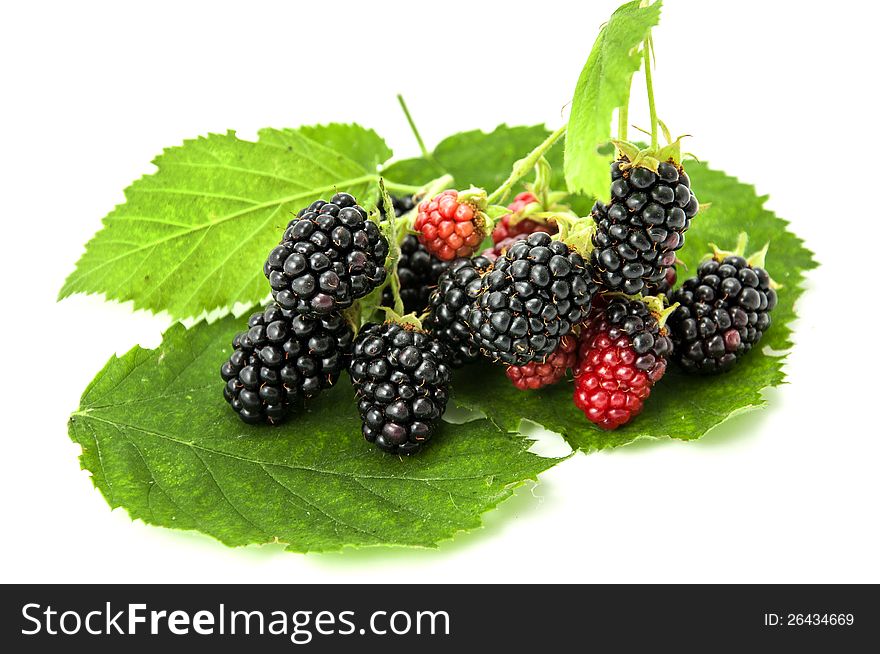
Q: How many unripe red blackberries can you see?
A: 4